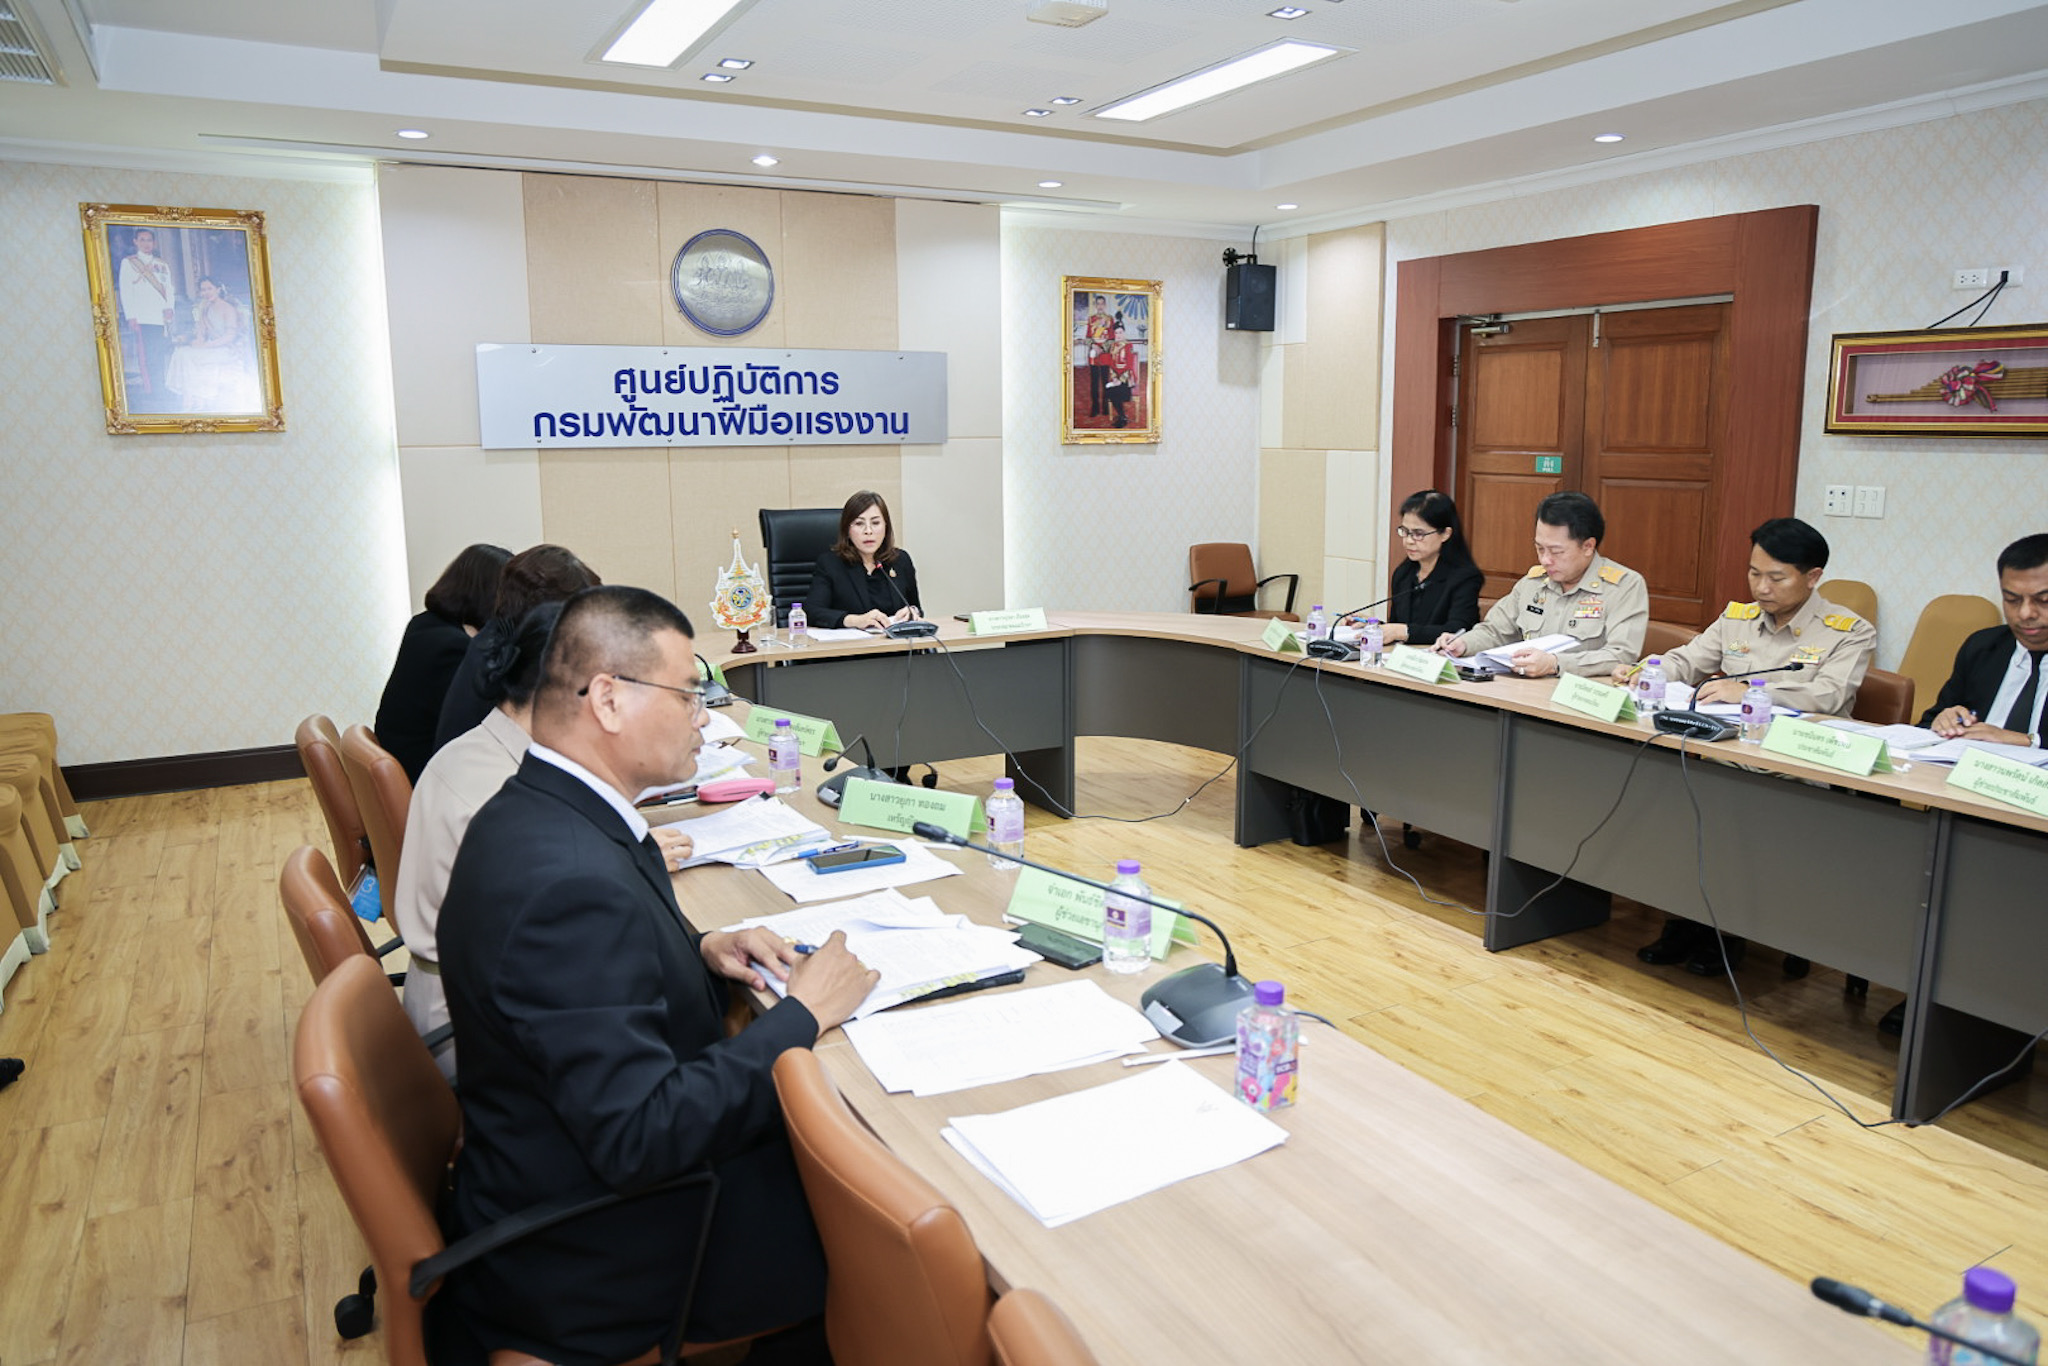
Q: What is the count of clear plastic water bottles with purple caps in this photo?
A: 10